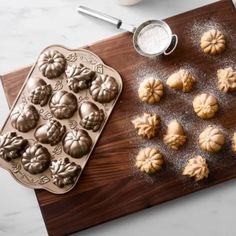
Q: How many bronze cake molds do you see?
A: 12